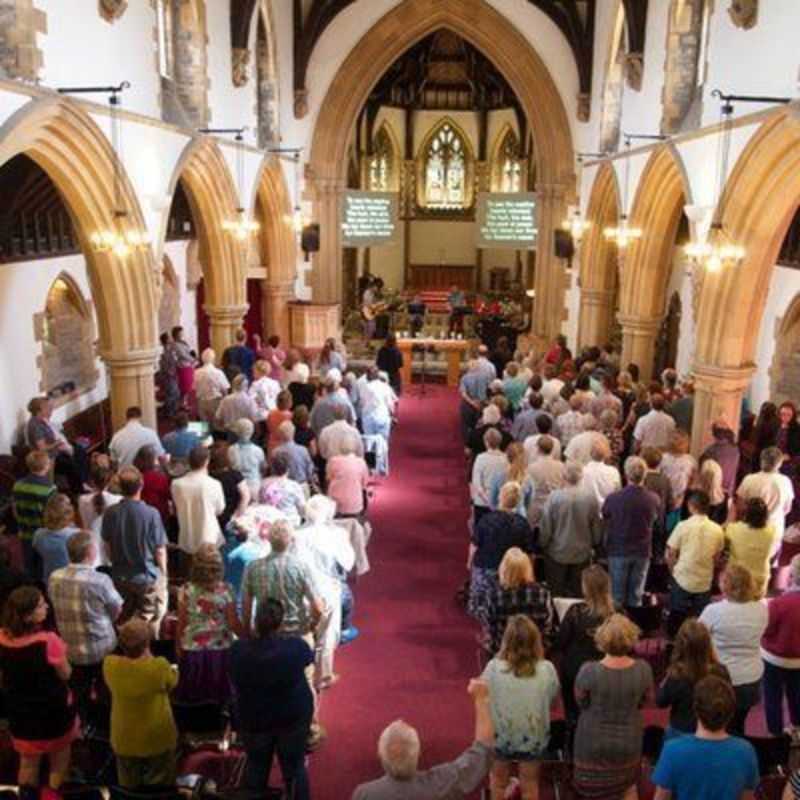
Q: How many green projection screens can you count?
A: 2